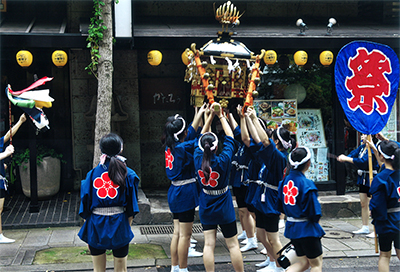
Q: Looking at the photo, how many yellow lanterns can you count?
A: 7